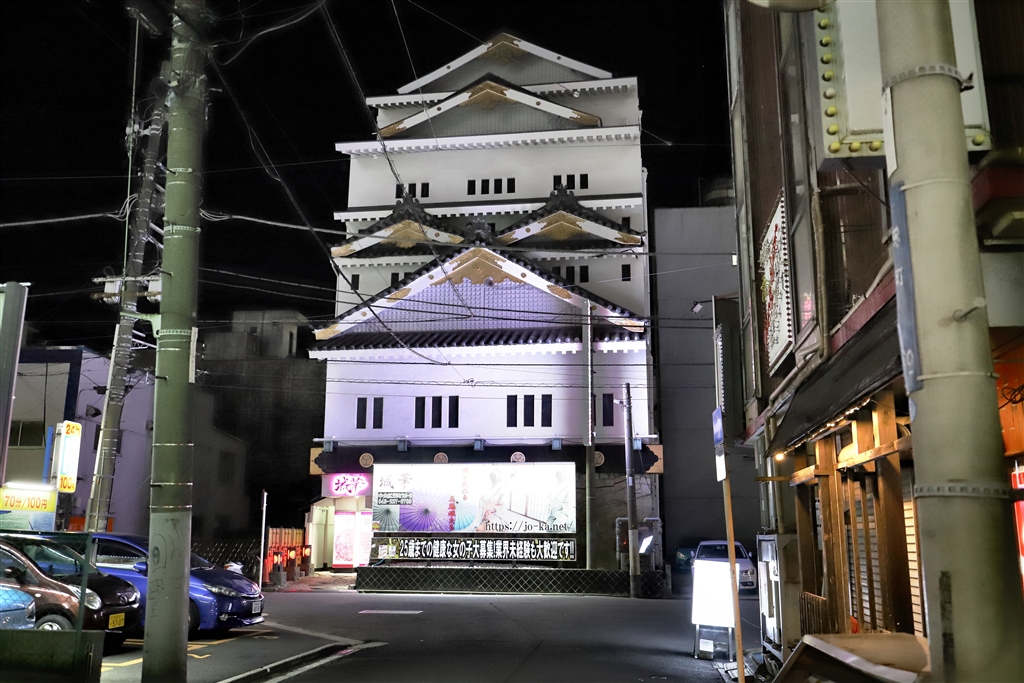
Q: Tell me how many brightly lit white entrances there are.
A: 1